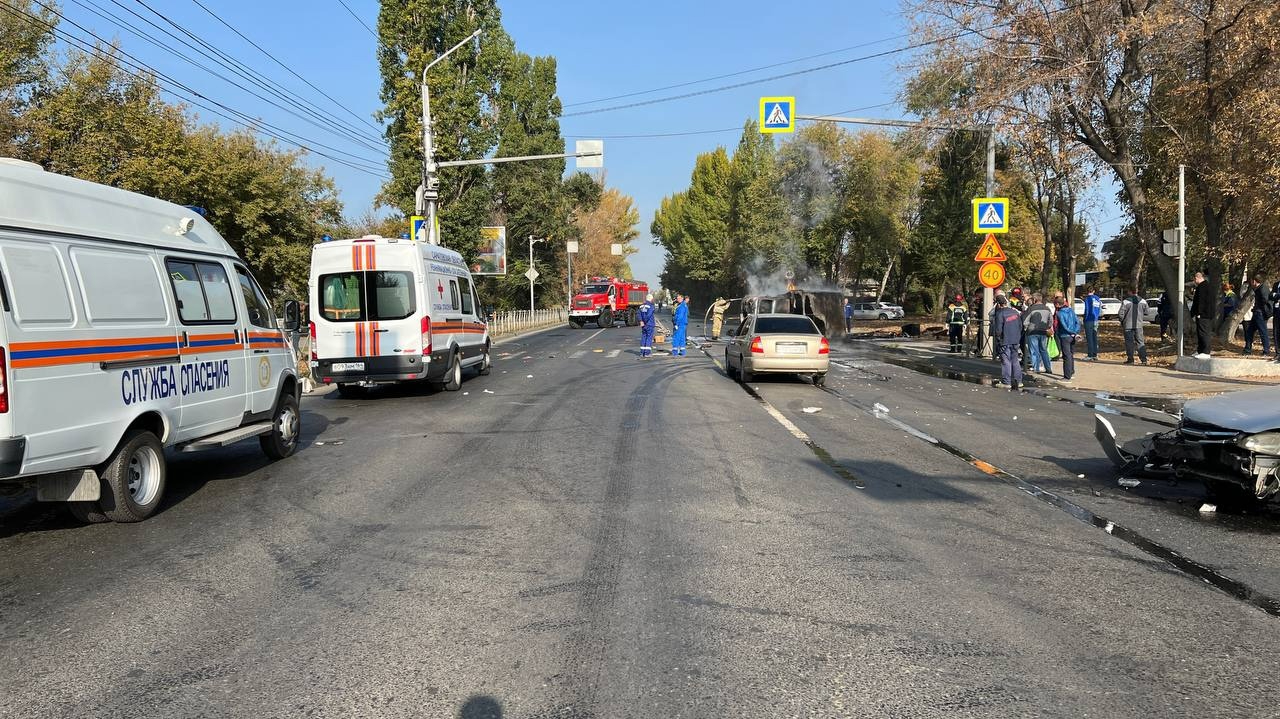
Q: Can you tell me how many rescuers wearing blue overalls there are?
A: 2